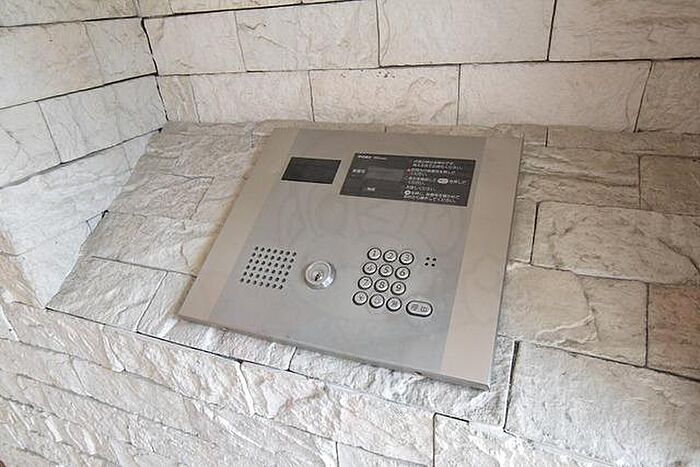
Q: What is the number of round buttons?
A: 12